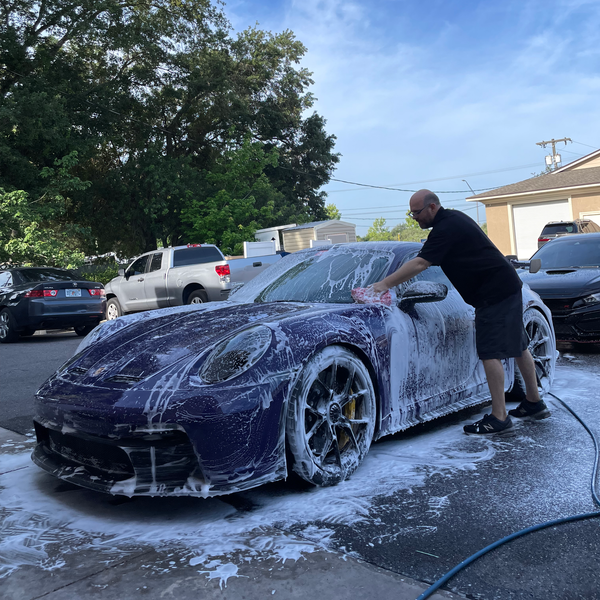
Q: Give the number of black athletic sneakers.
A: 2